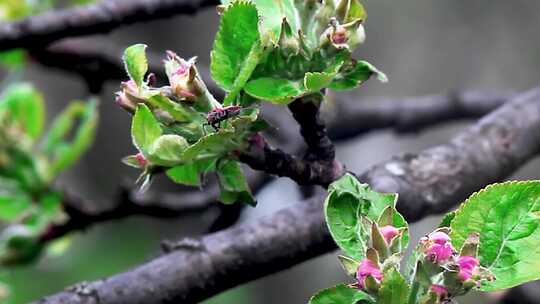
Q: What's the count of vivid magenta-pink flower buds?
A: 5